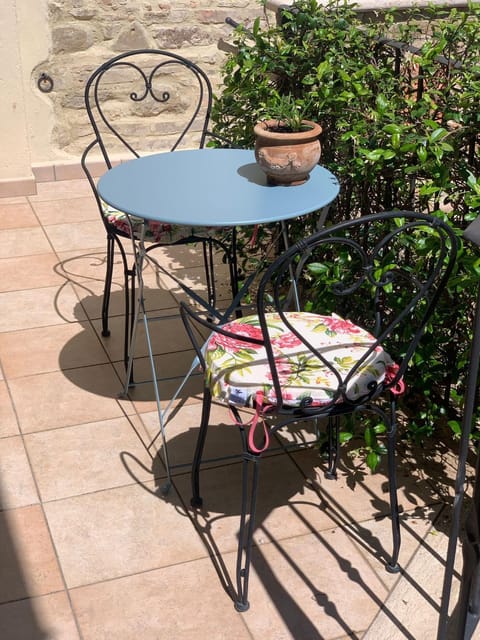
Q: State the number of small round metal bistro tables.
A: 1